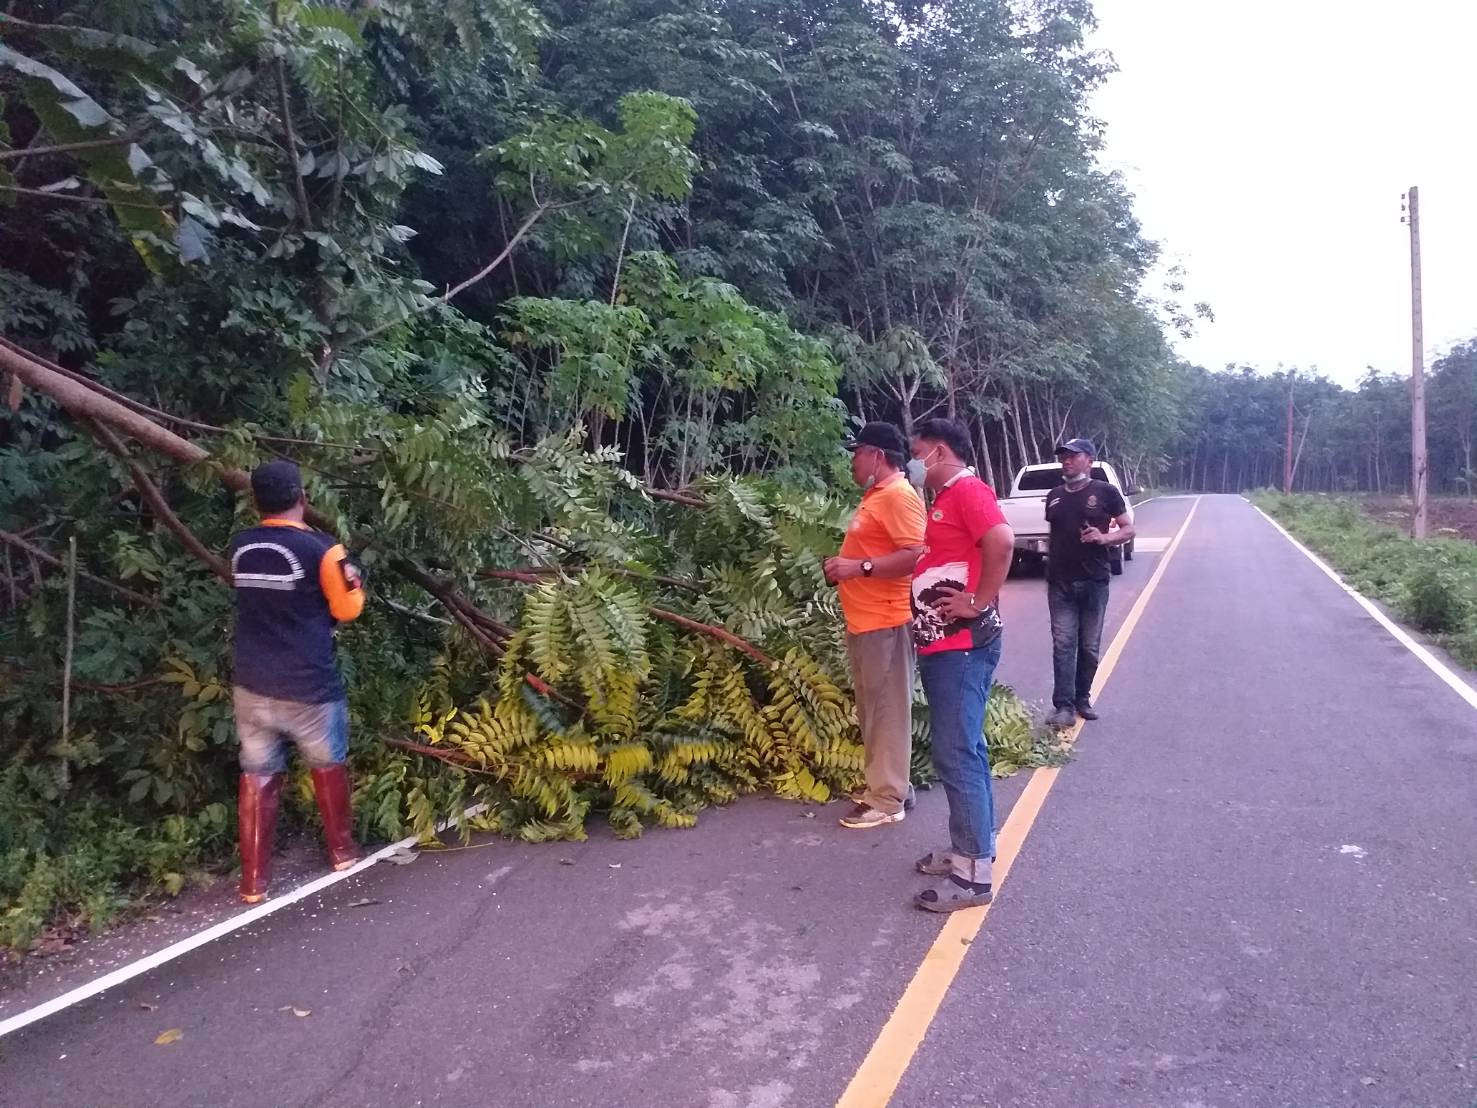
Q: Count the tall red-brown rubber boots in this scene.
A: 2